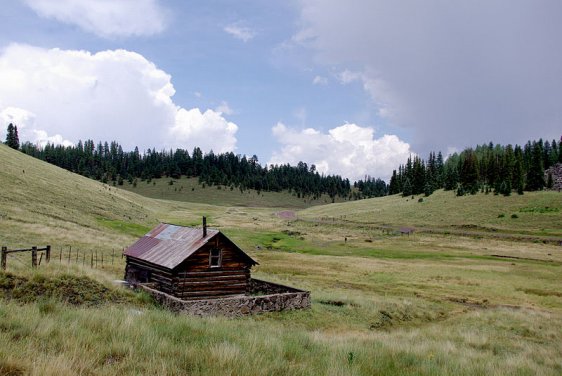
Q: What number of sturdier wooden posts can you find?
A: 3